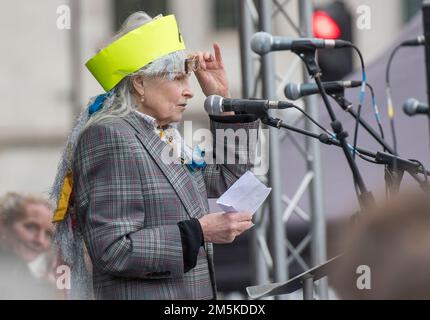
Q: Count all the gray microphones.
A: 4